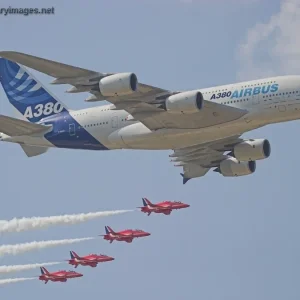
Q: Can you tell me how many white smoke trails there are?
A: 4